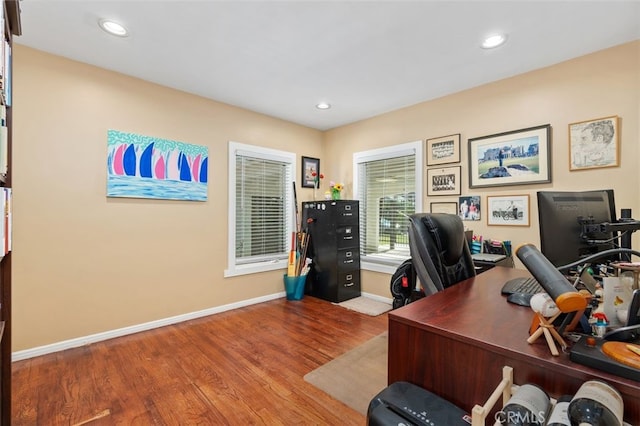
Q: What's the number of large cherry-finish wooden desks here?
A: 1